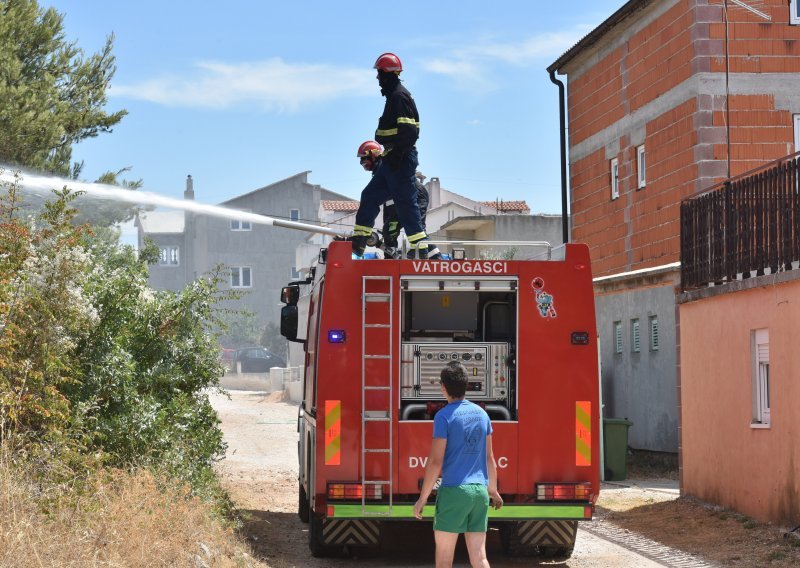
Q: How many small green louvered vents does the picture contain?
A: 3